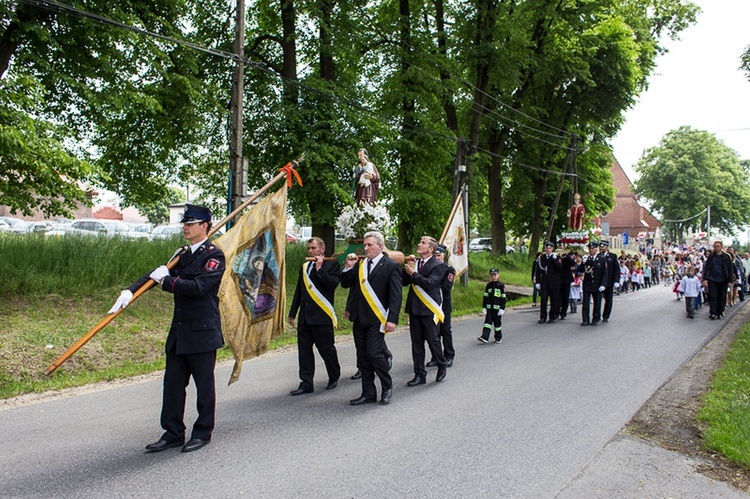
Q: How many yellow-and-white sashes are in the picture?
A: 3